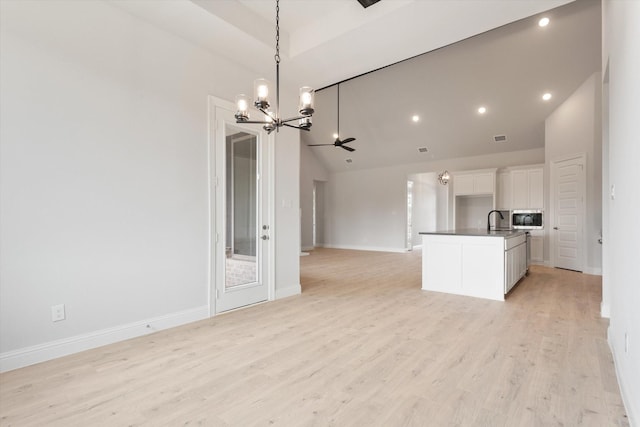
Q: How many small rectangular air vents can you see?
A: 3